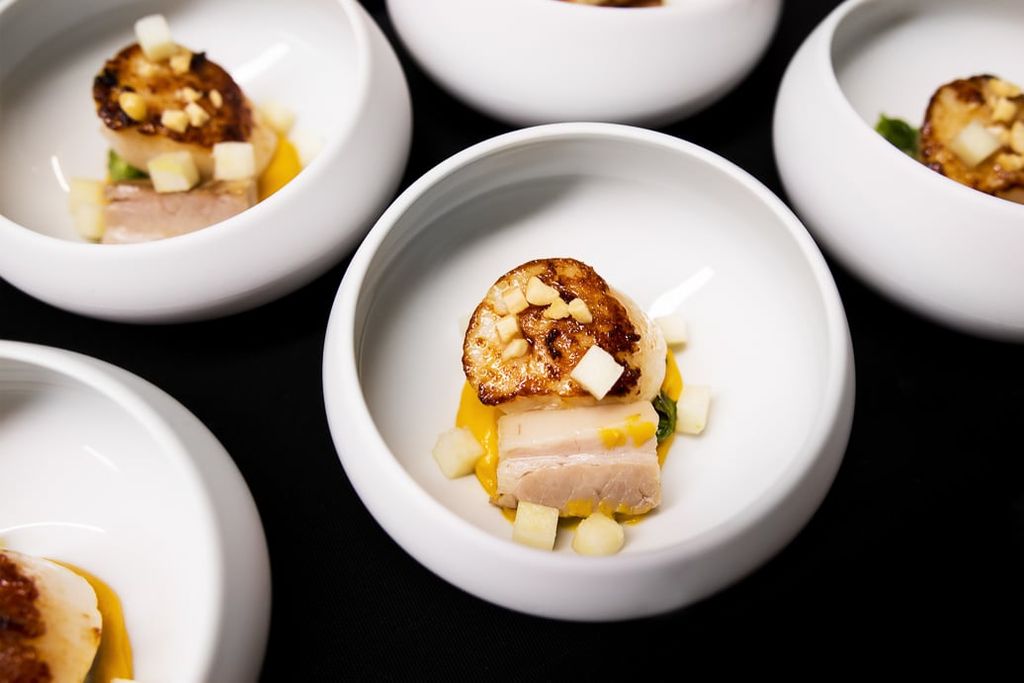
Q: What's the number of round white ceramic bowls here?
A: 5